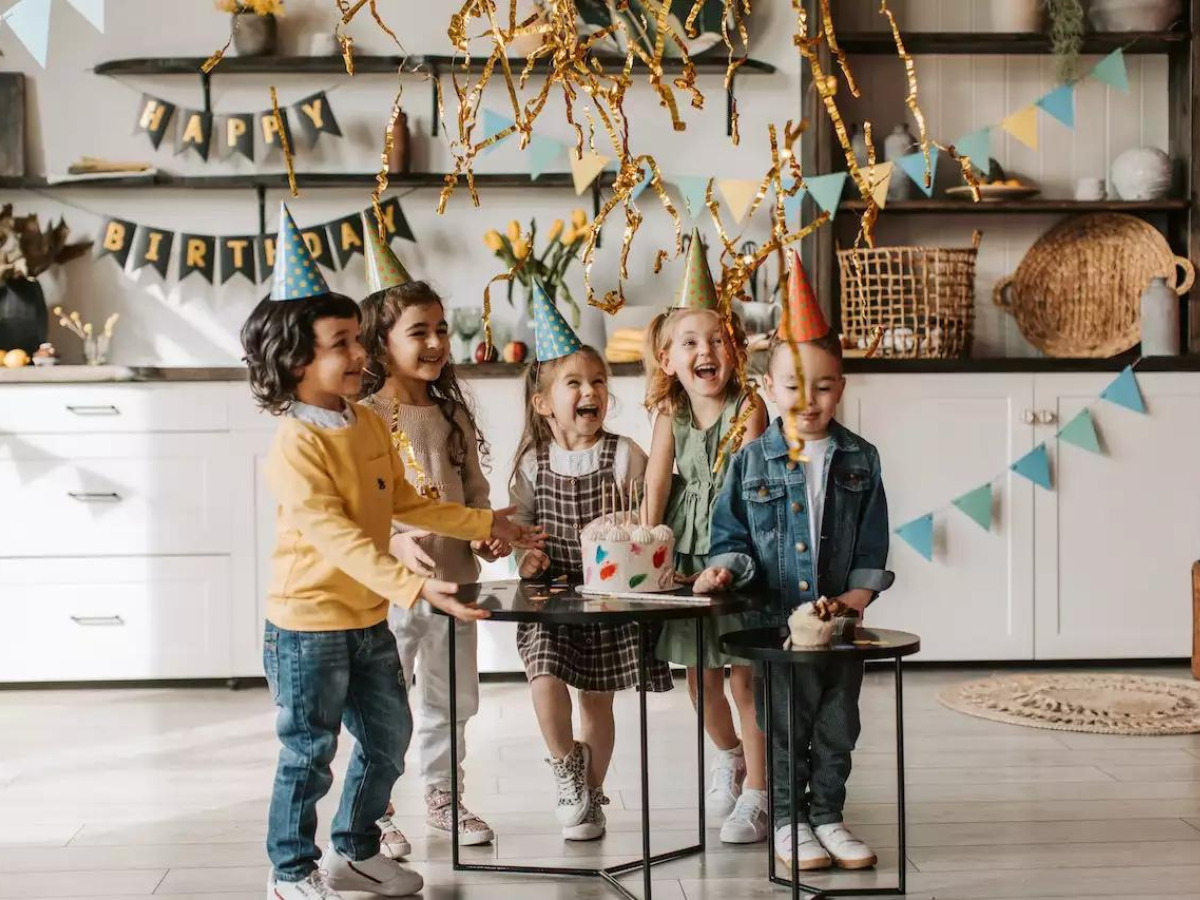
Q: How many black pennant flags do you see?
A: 13